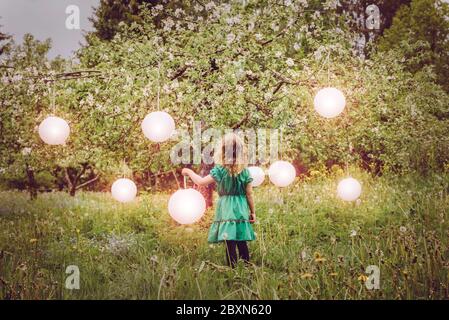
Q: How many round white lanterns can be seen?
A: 8